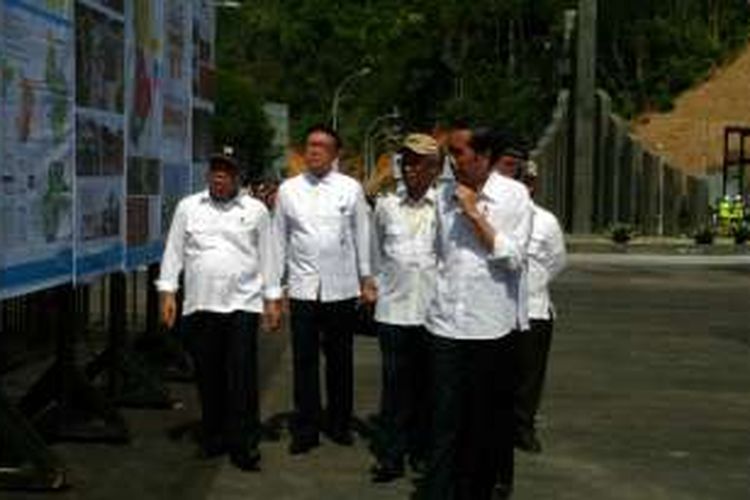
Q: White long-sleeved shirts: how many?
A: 5